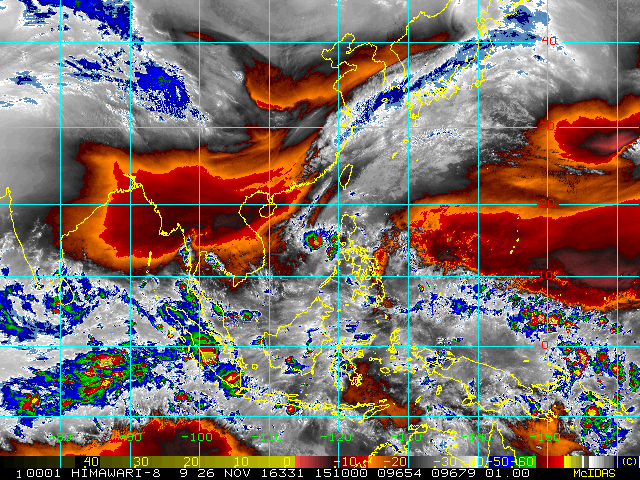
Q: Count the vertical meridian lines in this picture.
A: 9